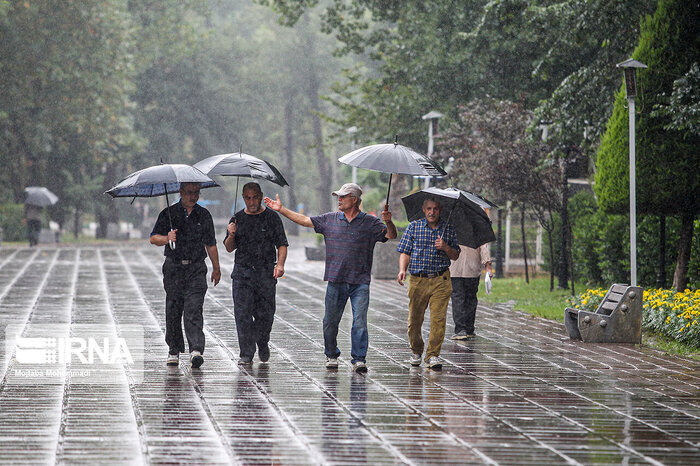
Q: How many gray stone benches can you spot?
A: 1